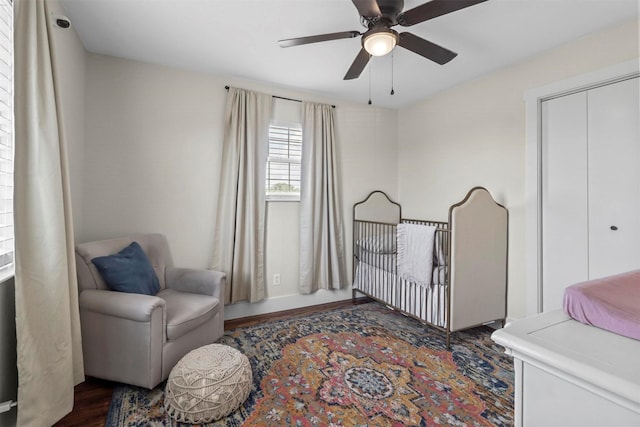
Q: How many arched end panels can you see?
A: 2